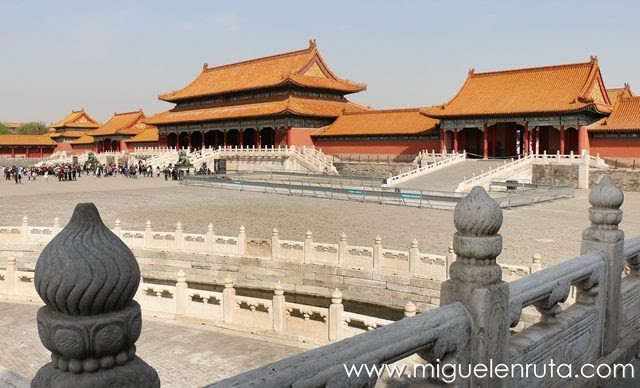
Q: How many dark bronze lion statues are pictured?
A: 2